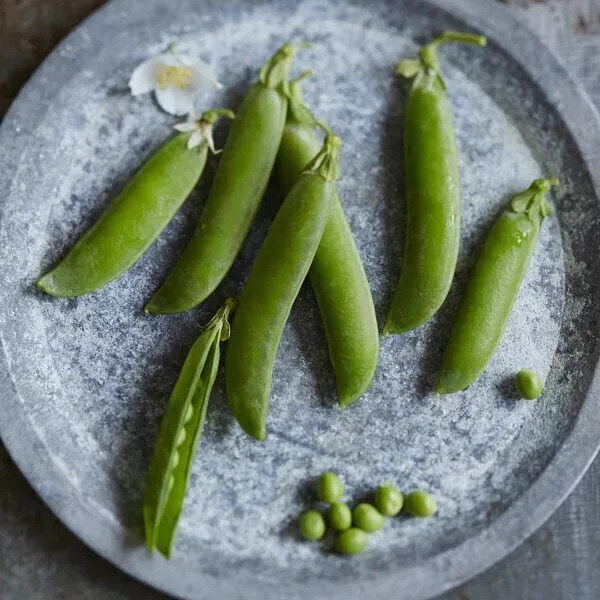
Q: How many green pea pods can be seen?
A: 7